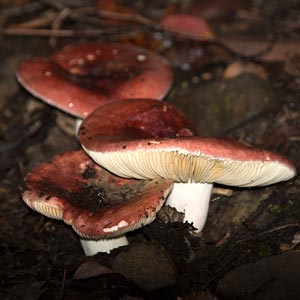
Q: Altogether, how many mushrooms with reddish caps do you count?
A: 3